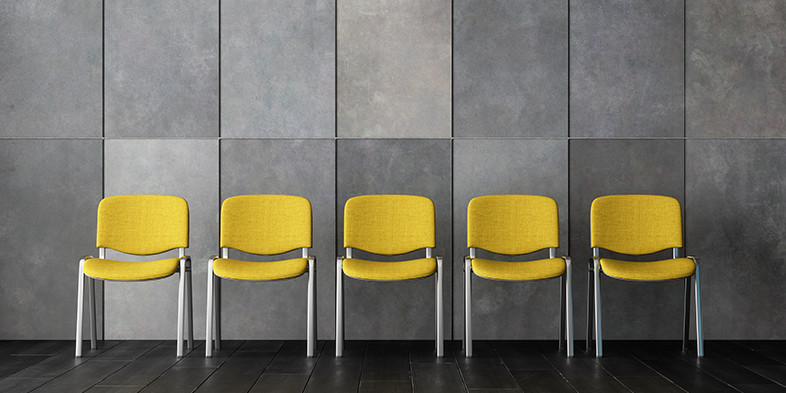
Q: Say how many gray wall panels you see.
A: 14